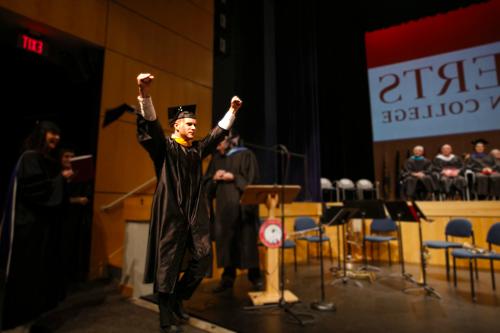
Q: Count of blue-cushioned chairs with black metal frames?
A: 5